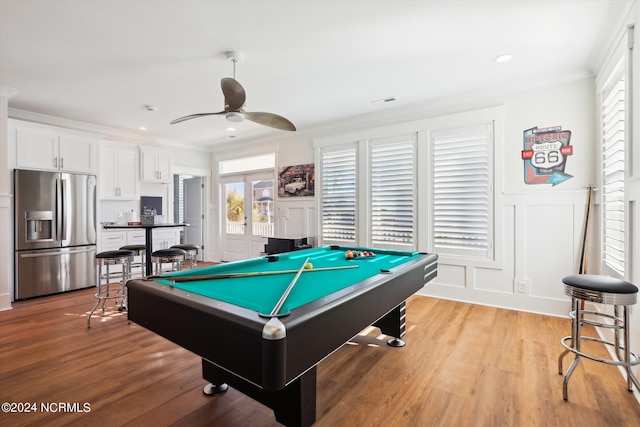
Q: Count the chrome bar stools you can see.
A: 5